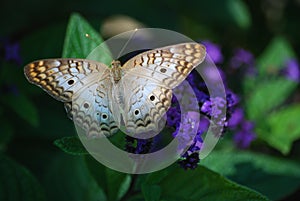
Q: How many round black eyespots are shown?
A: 6